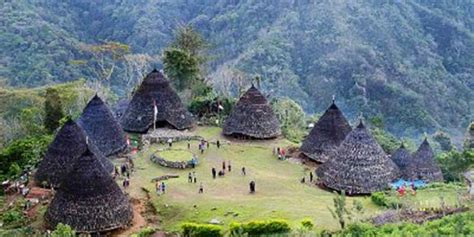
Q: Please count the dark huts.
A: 9